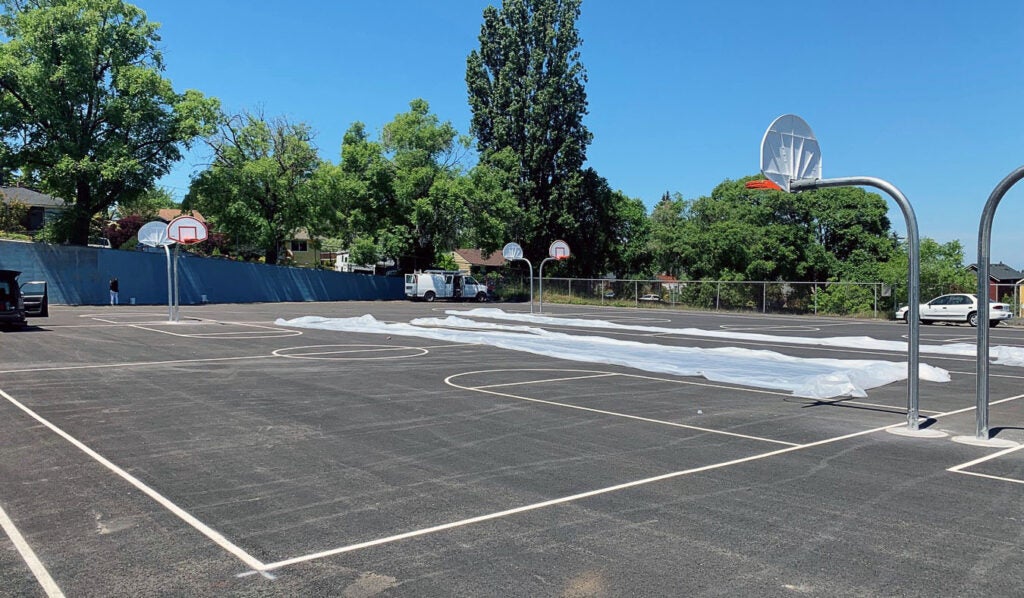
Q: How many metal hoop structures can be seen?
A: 6